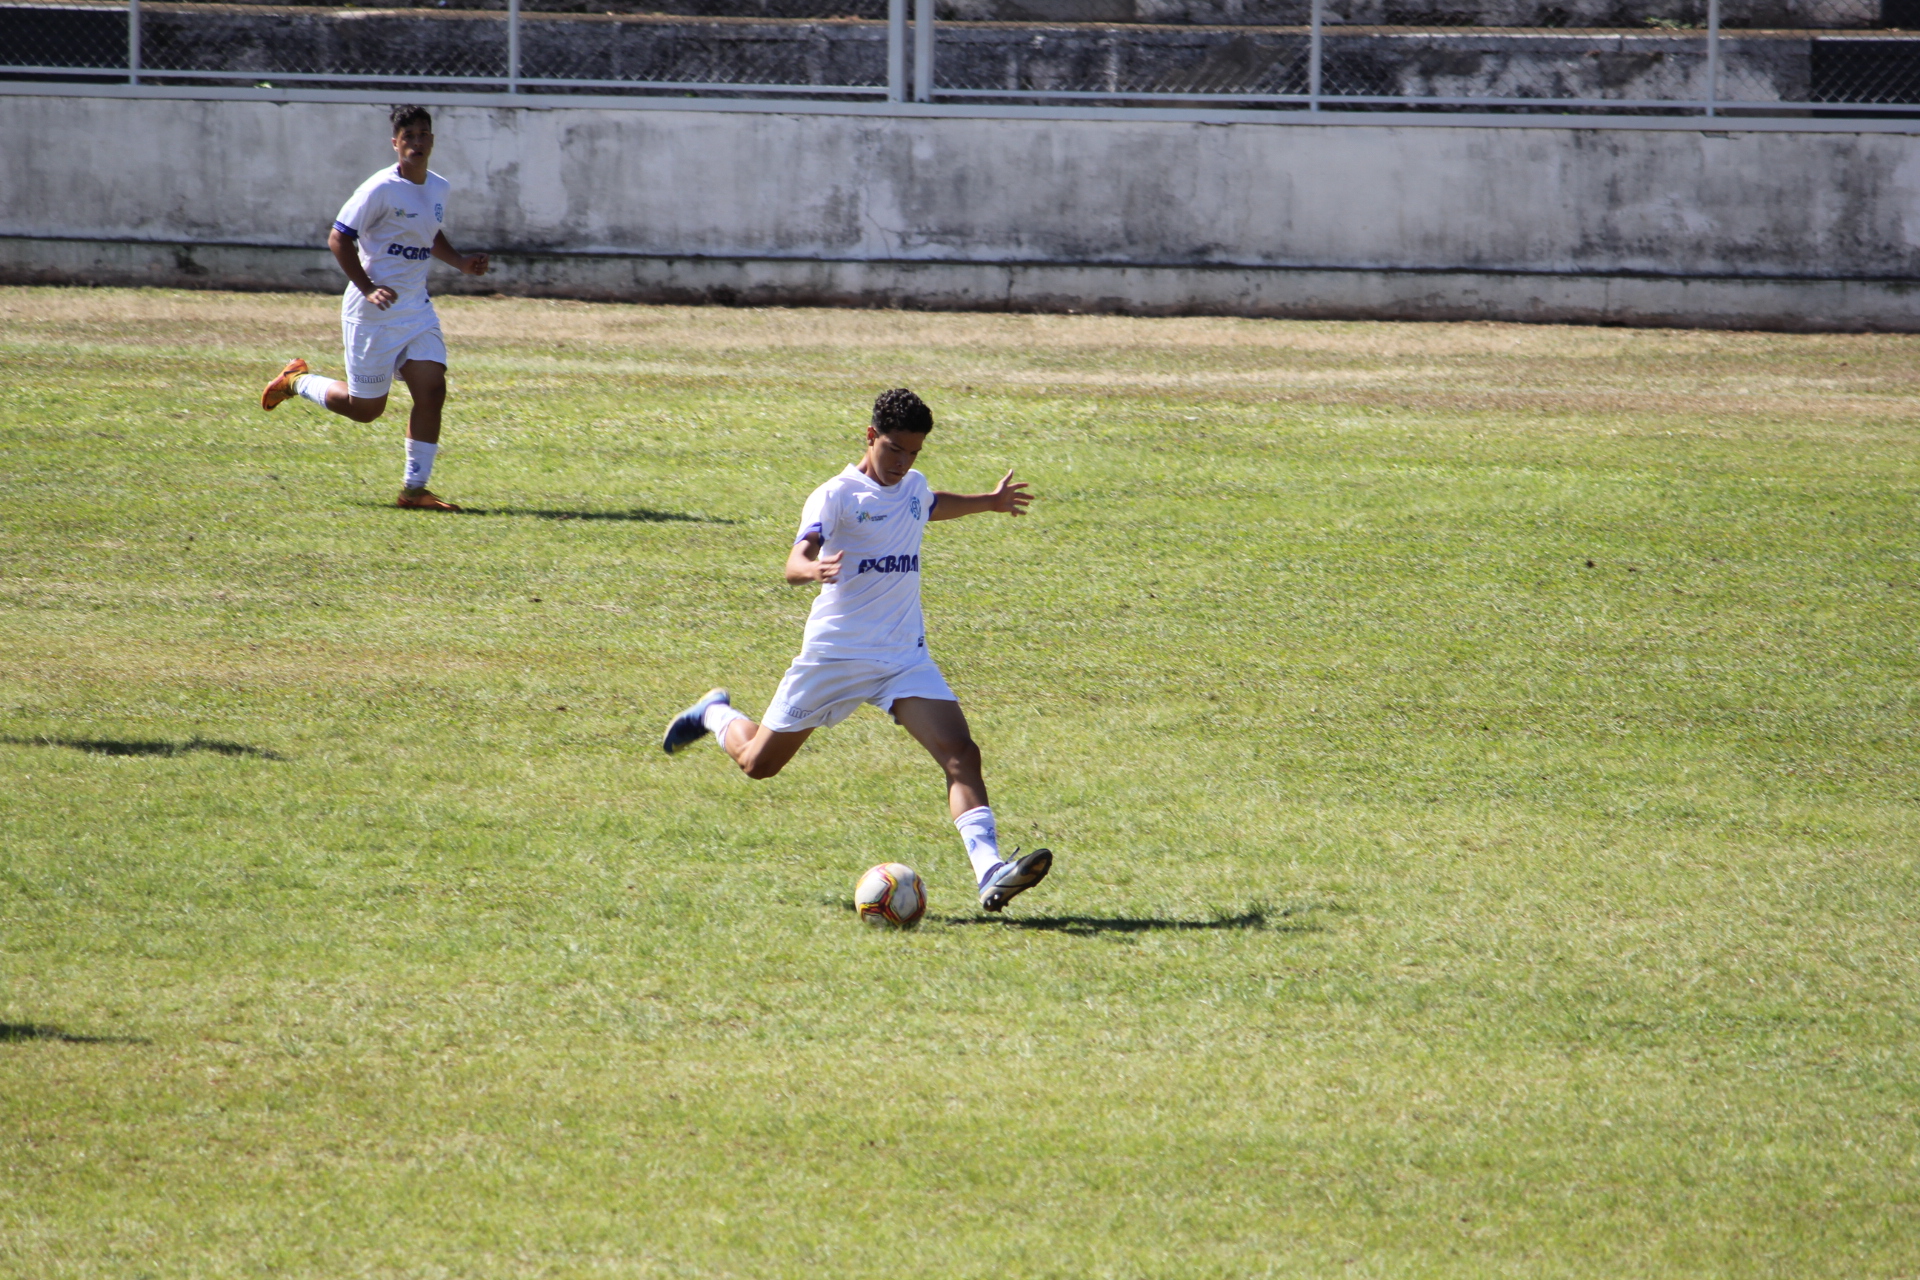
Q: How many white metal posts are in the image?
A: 6